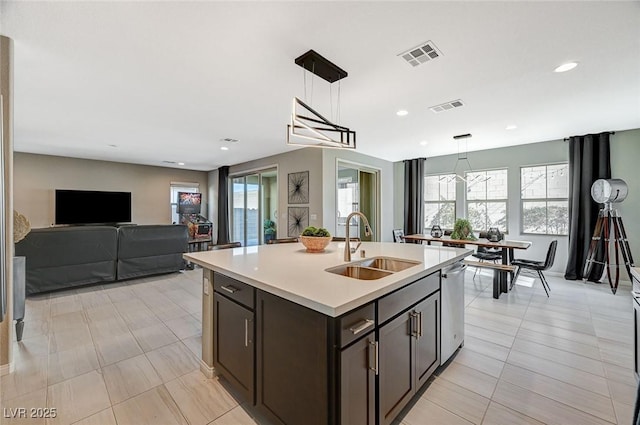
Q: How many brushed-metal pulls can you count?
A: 6